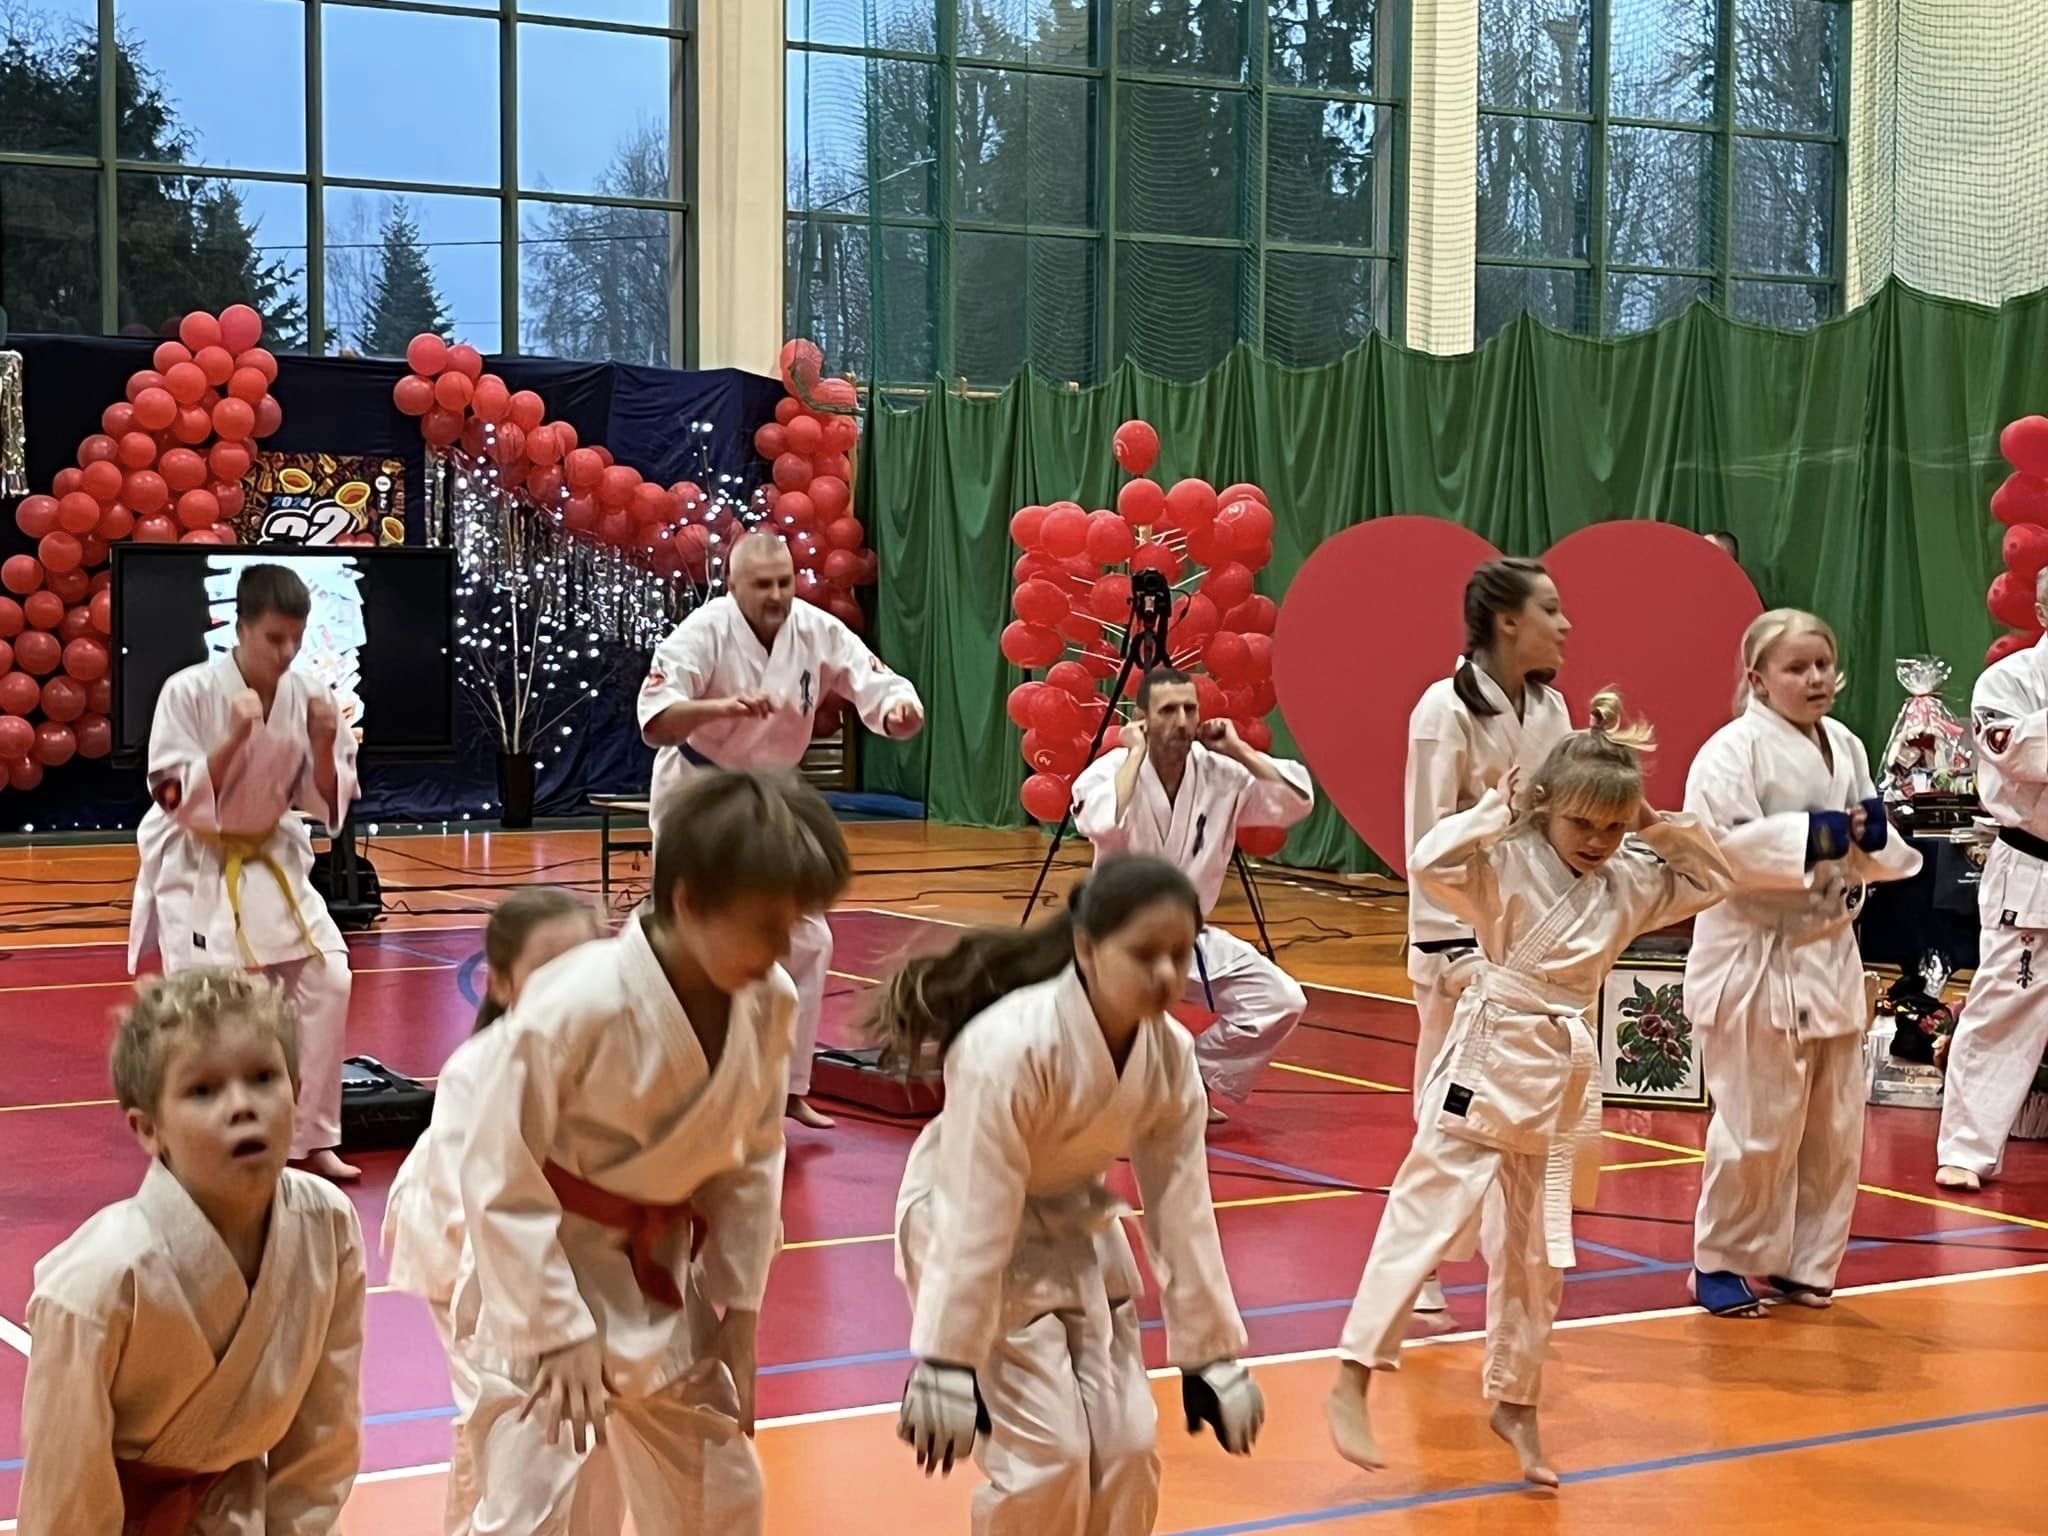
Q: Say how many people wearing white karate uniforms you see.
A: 11